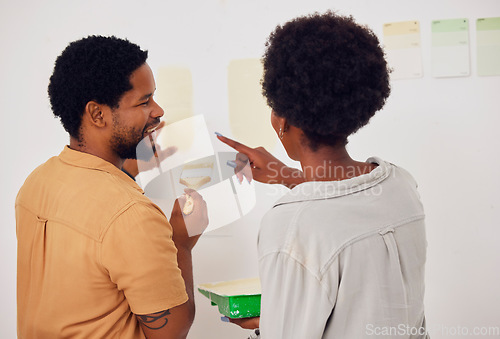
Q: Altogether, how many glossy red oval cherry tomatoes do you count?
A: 0